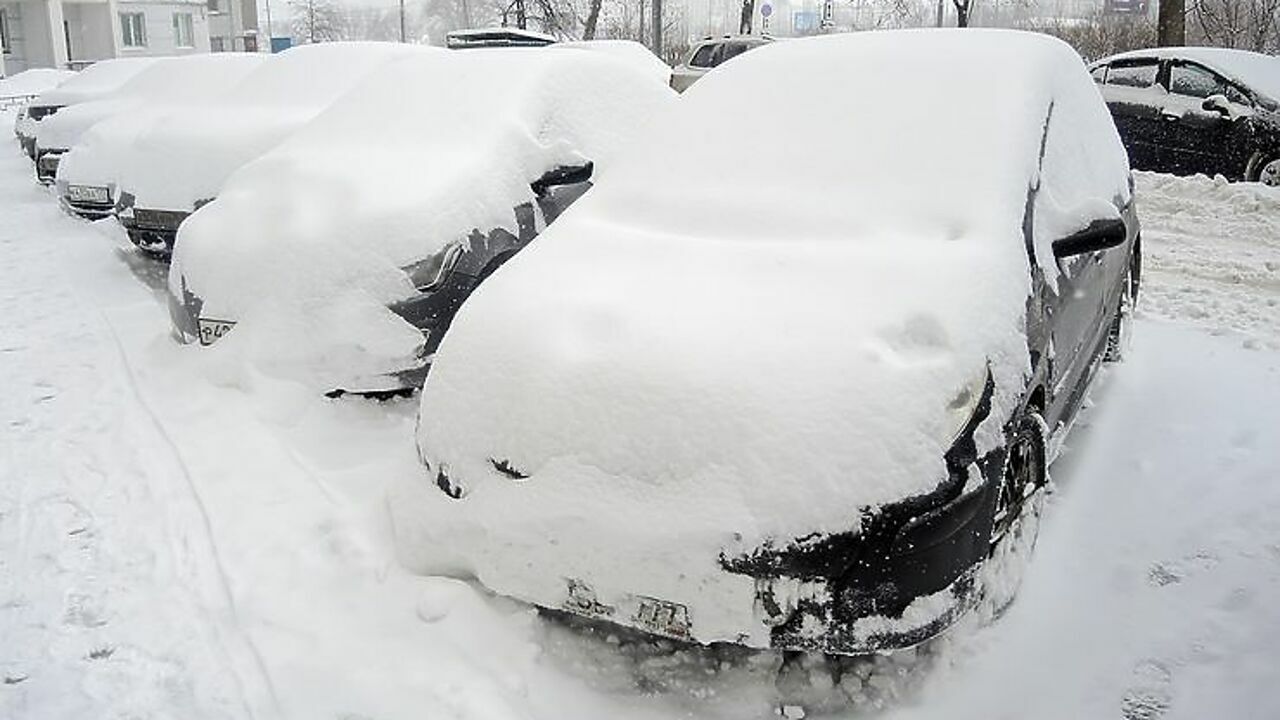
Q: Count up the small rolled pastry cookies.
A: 0